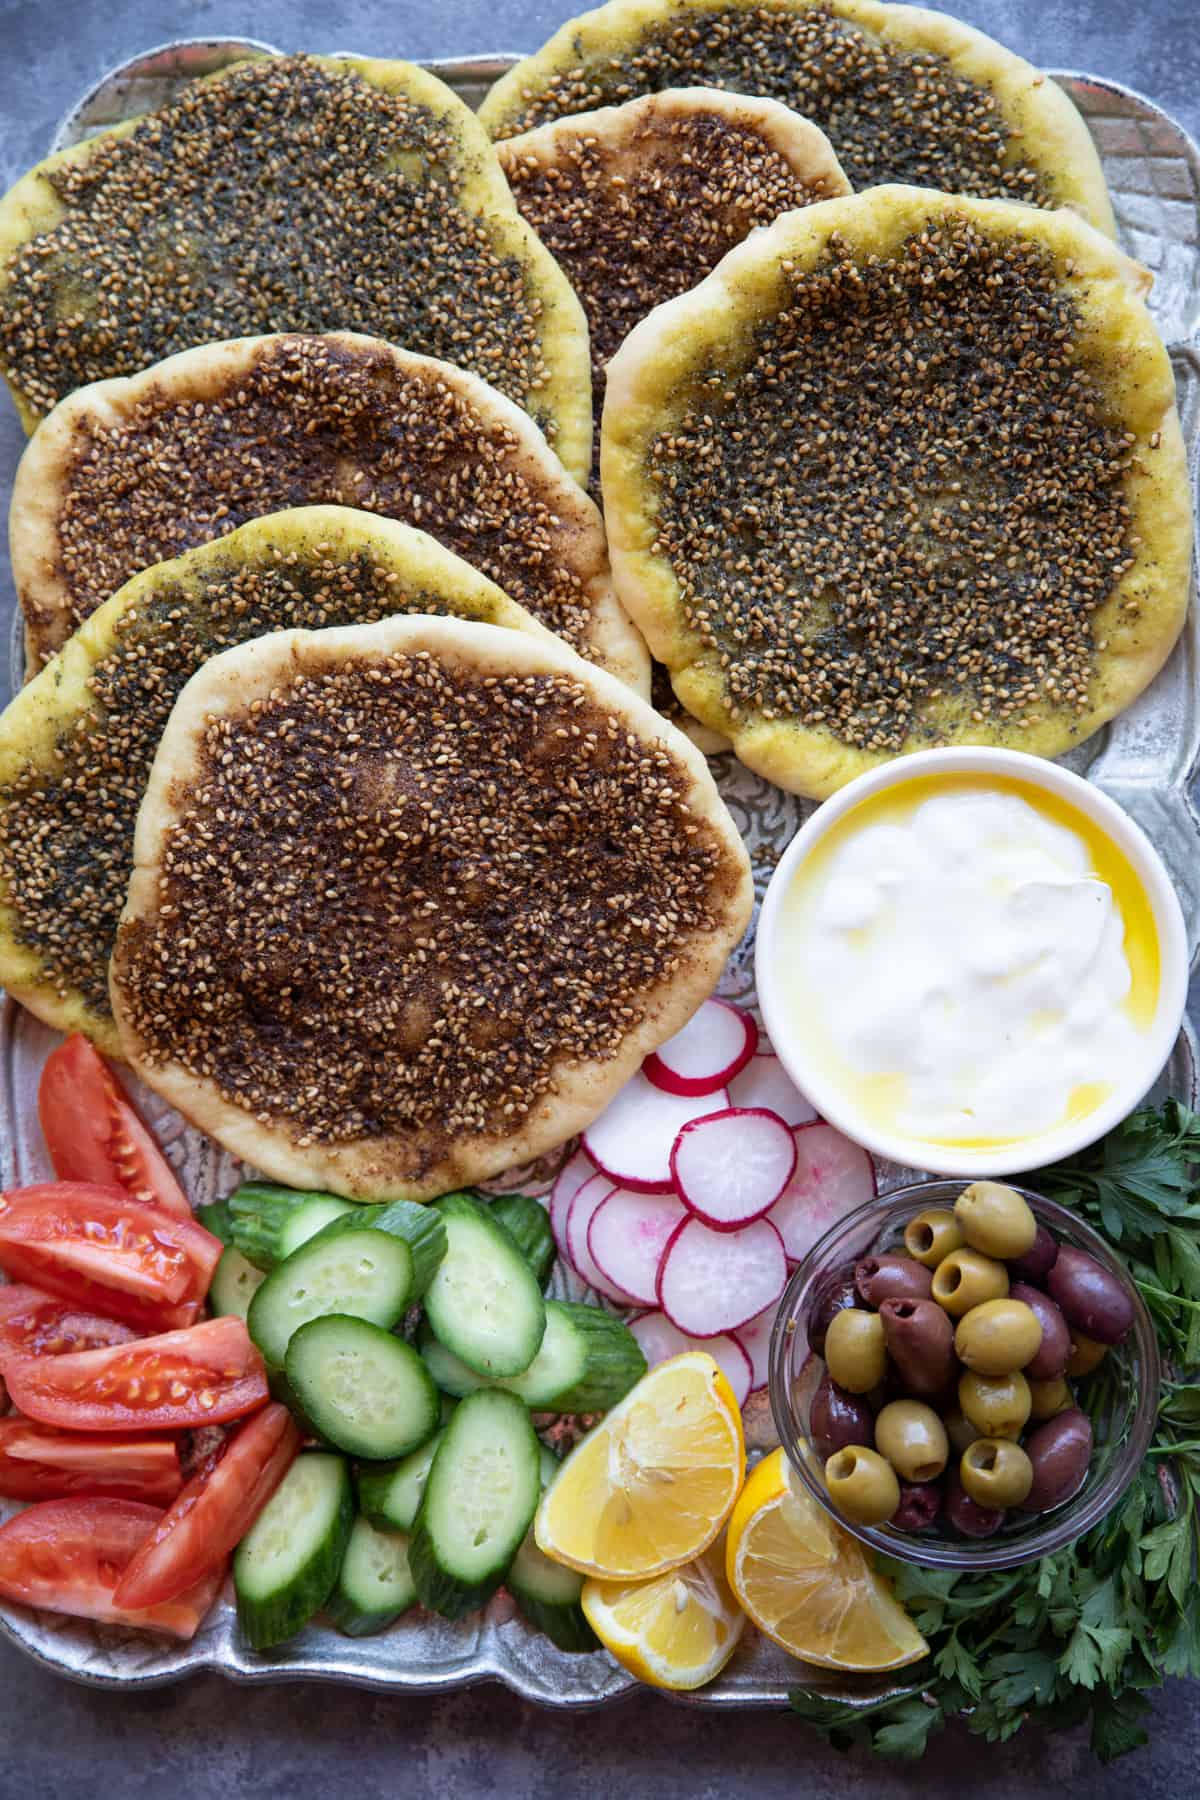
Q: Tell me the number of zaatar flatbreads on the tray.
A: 7